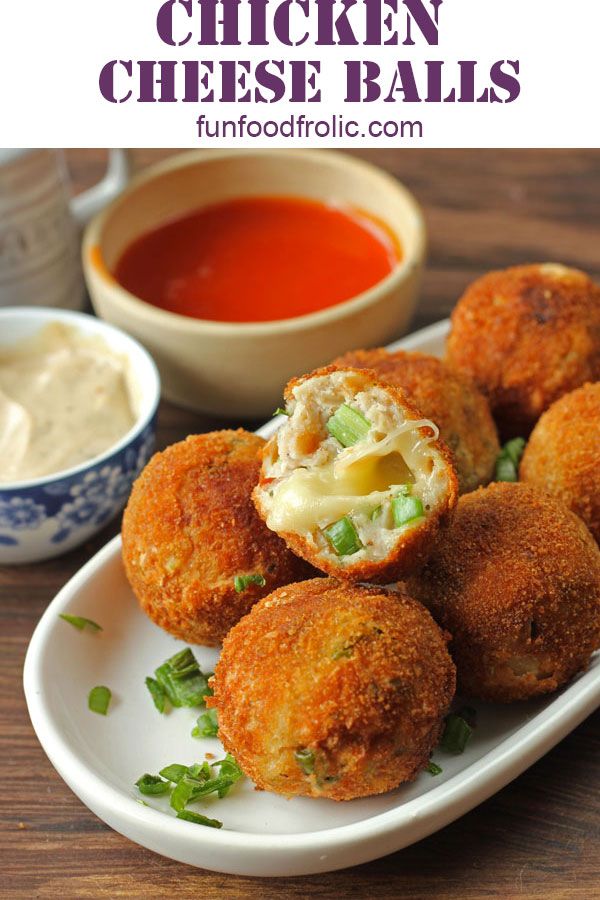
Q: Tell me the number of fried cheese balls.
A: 7